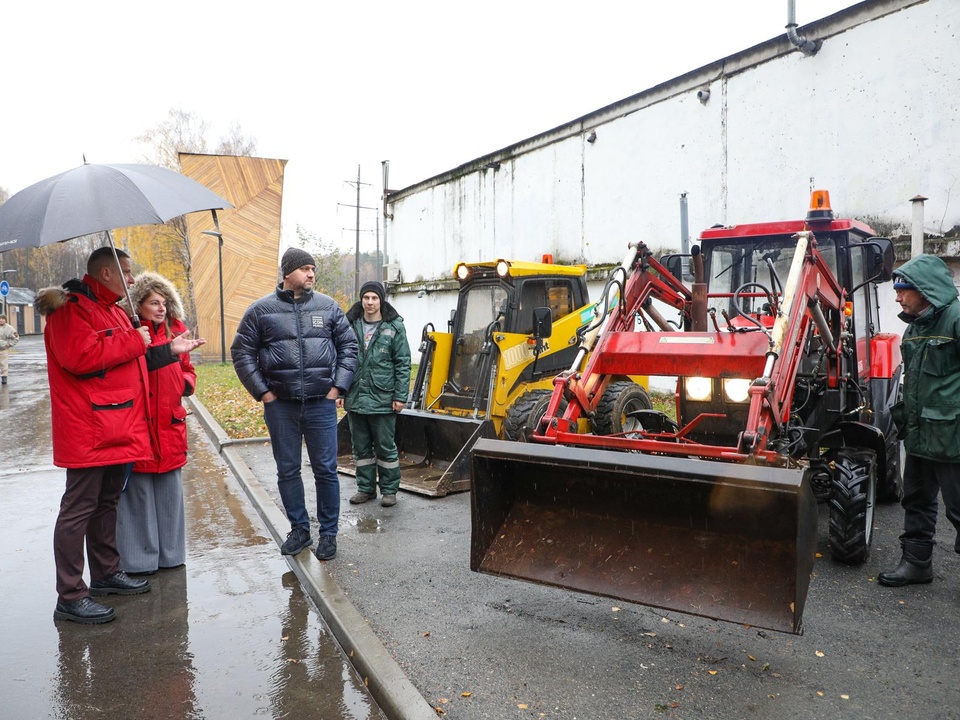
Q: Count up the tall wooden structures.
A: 1